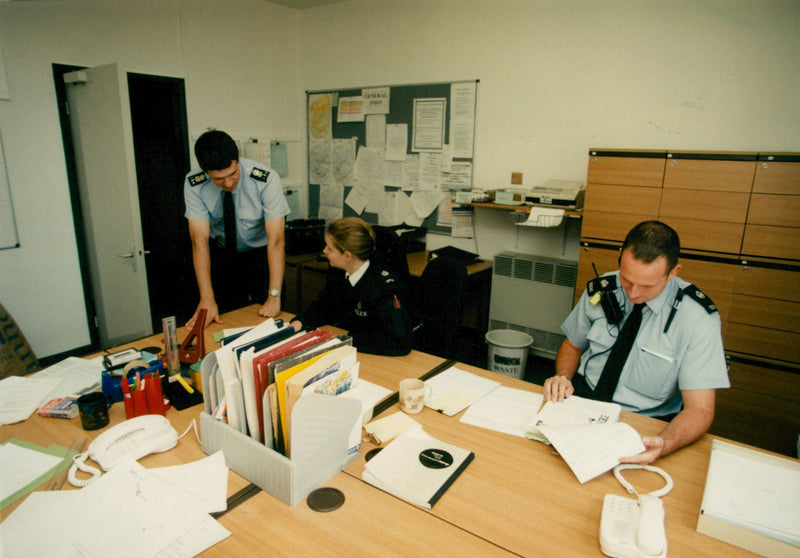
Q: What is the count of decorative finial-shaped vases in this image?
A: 0